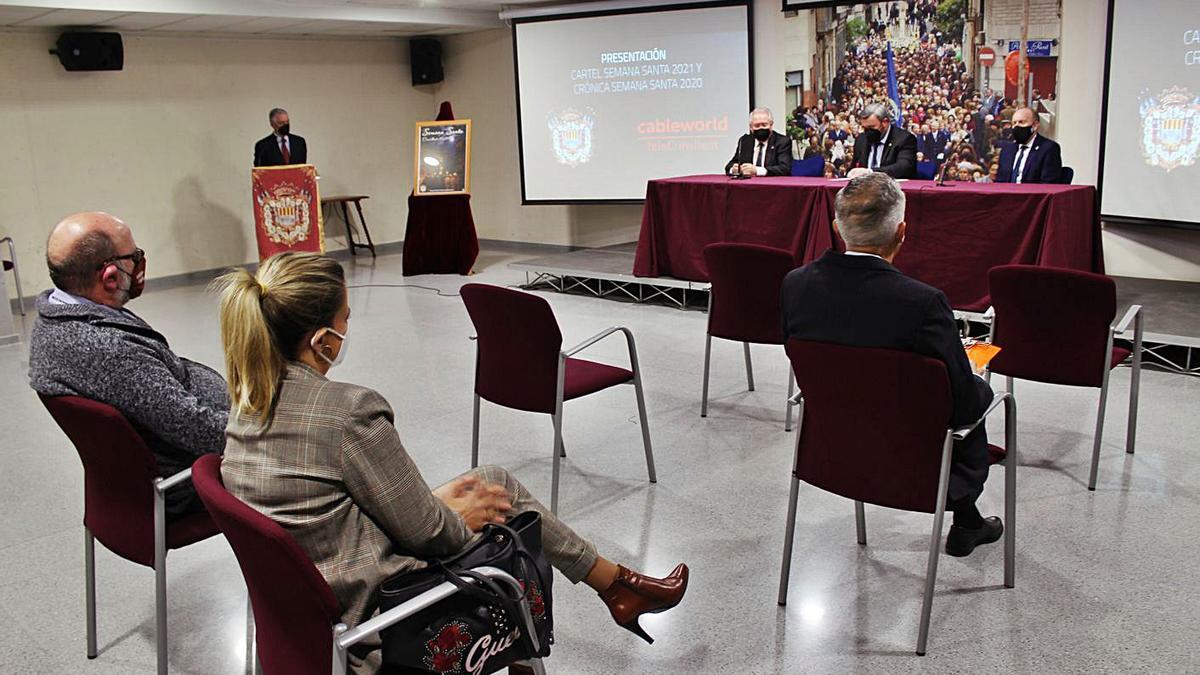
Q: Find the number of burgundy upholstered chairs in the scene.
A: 6